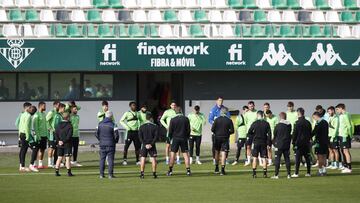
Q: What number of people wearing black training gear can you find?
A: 8